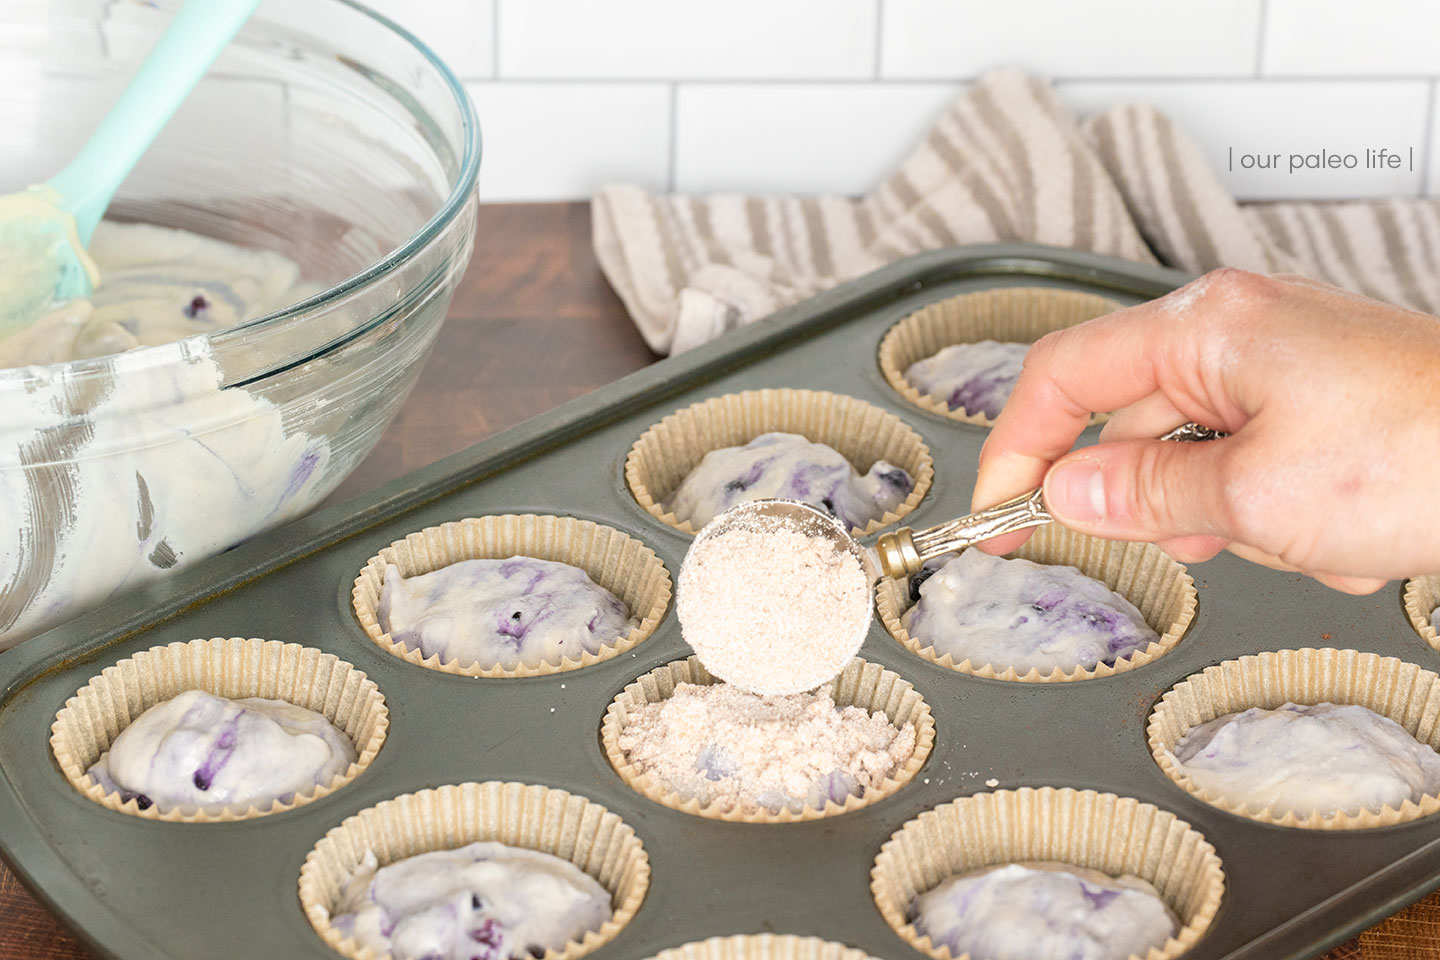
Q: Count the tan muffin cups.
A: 11